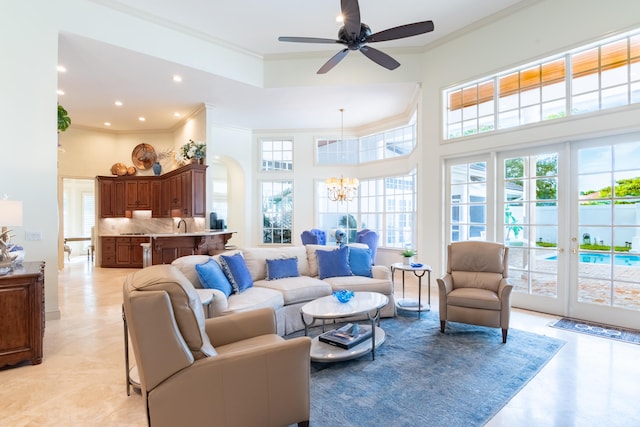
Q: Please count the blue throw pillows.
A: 5